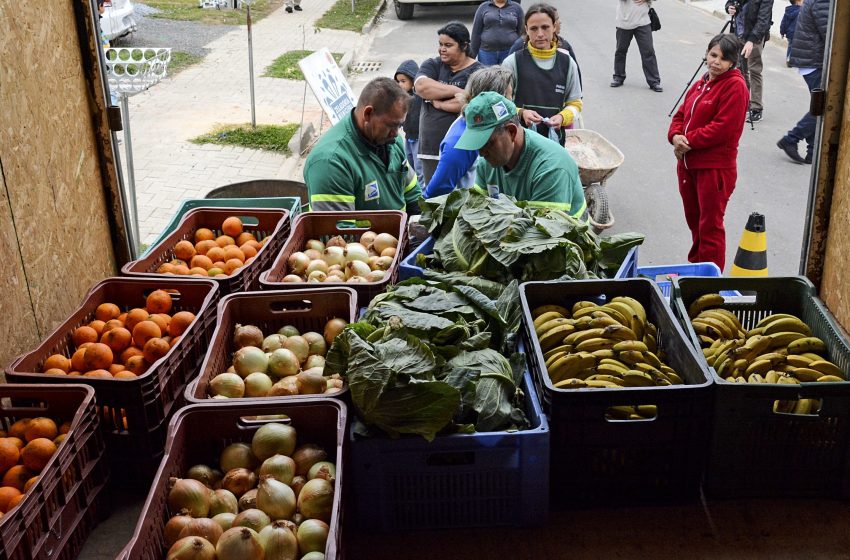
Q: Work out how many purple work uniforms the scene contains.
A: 0